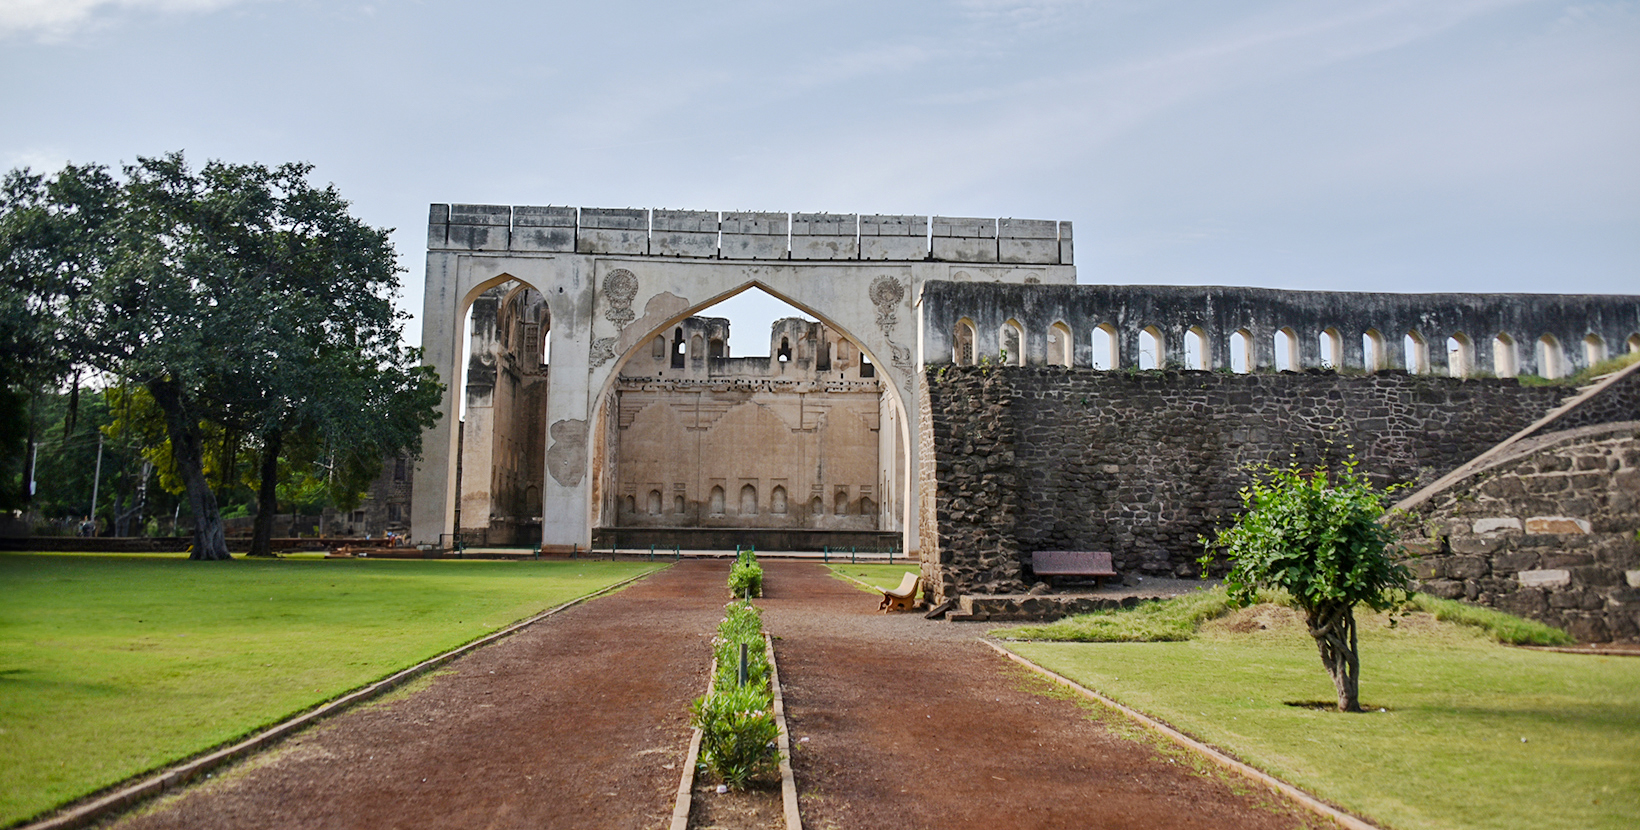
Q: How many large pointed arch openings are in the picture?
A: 2